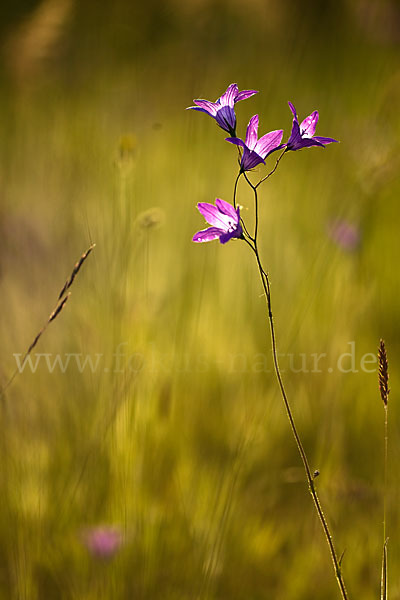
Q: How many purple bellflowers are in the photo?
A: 4